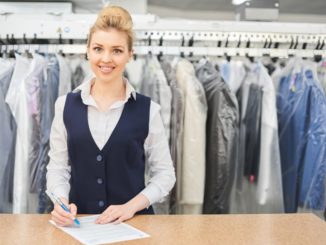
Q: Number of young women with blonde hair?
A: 1